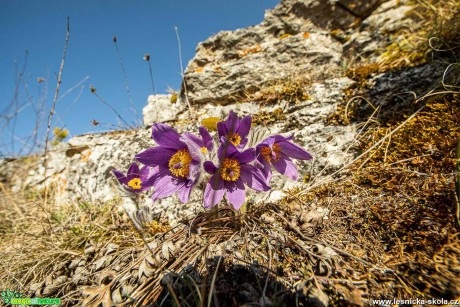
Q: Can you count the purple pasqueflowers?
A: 6